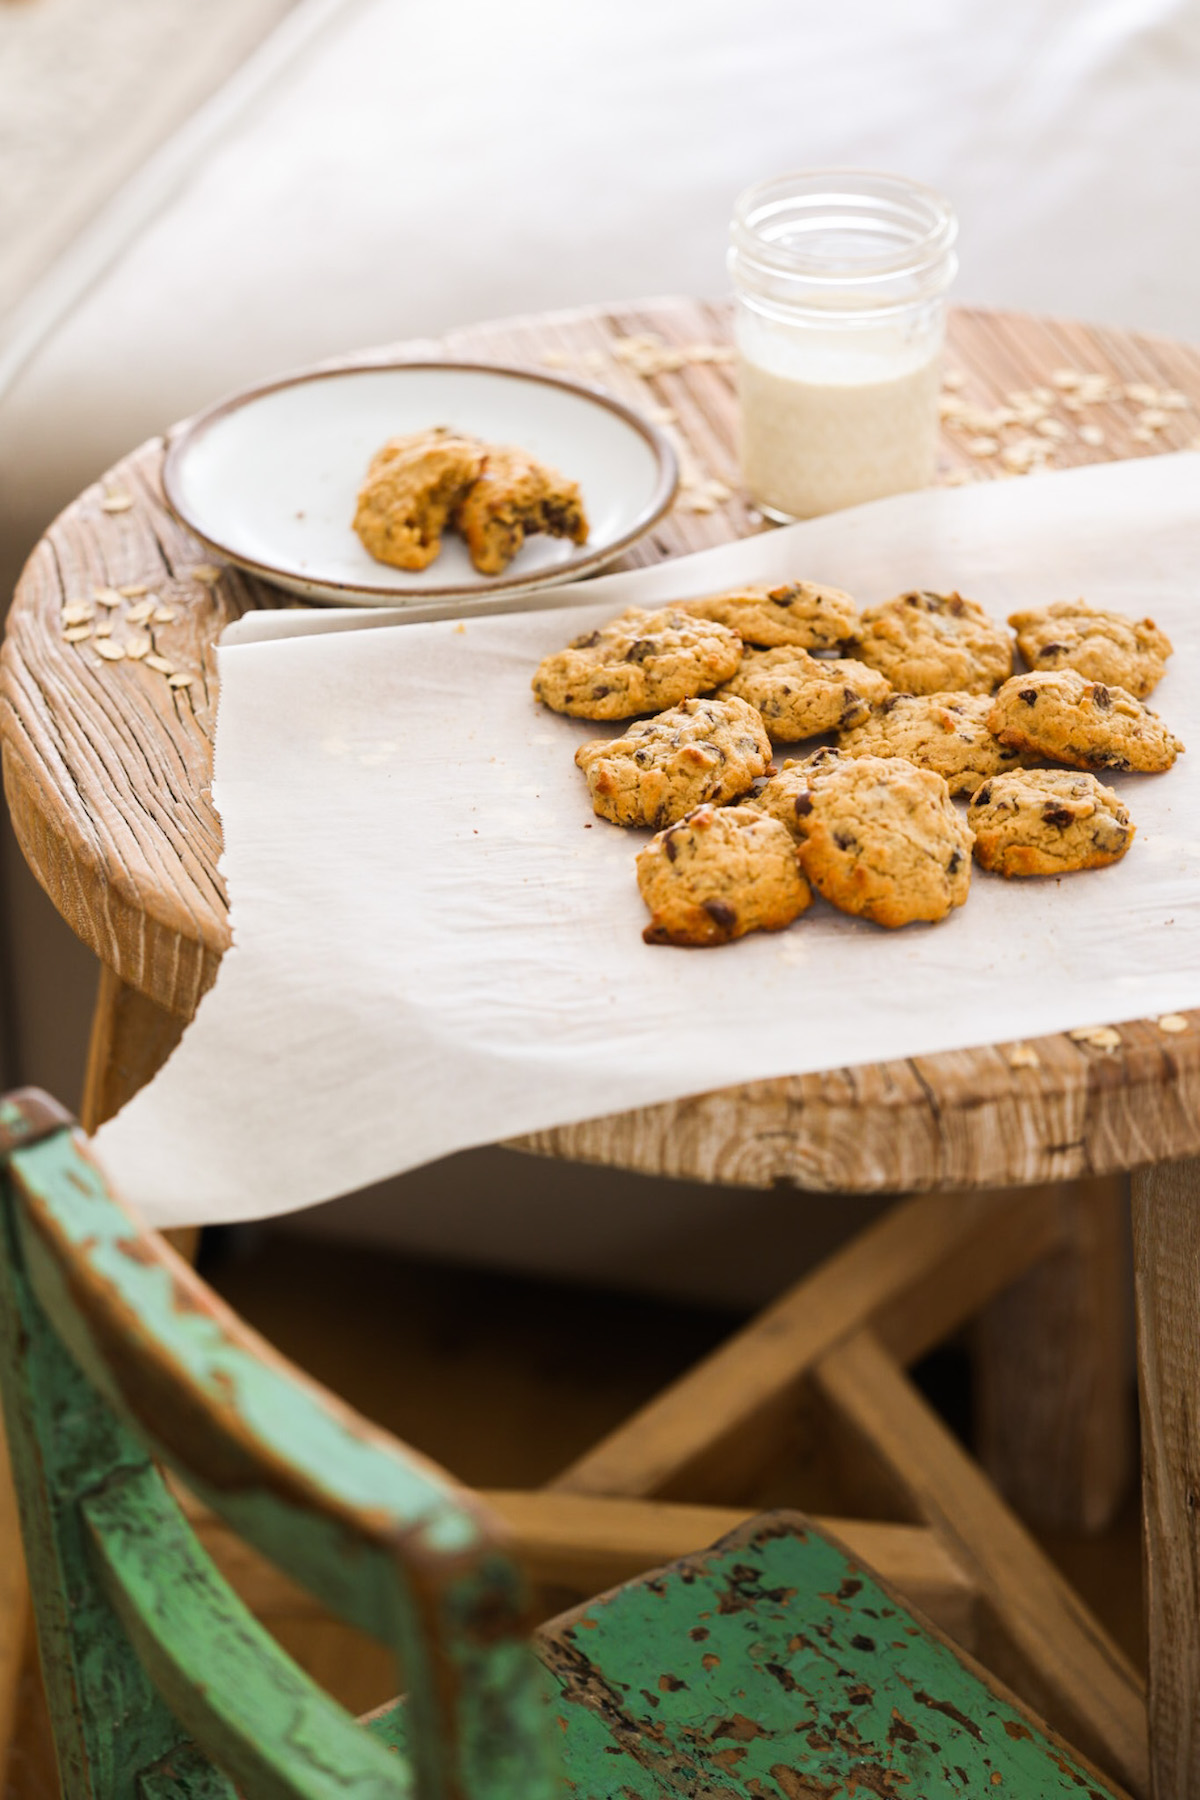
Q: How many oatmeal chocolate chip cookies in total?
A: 14